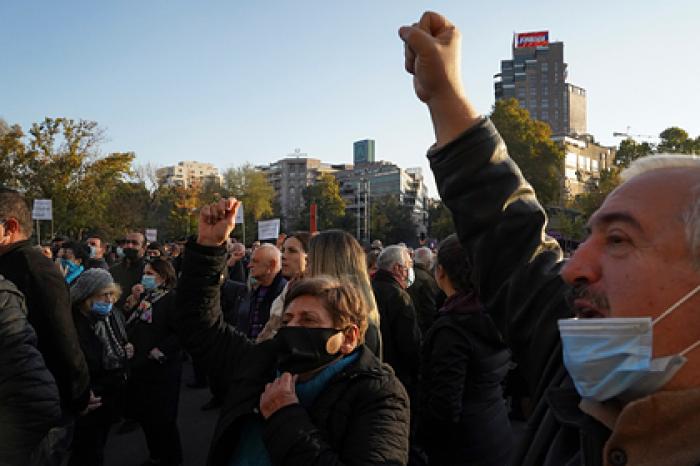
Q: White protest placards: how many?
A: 4